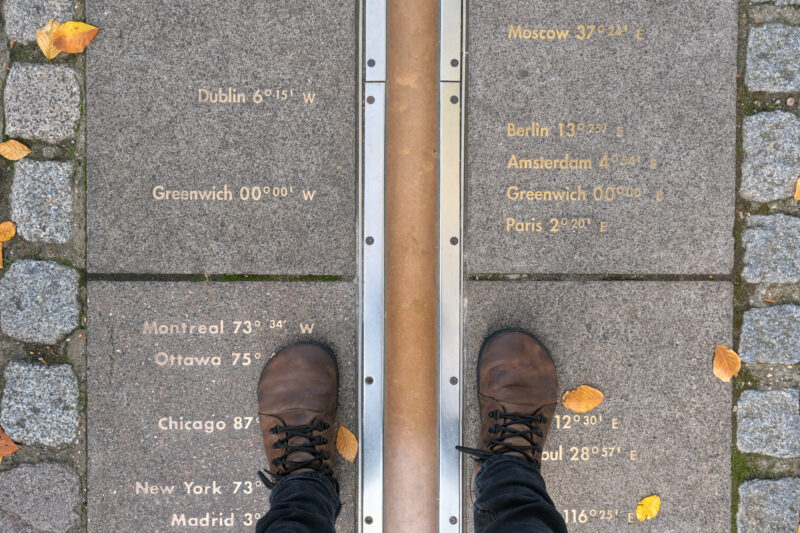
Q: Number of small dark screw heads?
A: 10